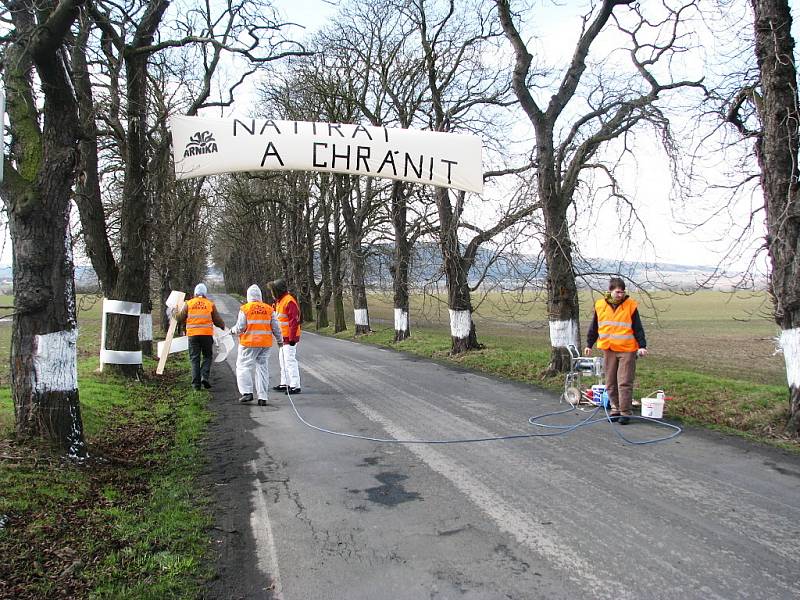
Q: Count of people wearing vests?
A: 4